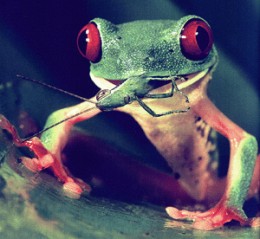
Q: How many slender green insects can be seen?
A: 1